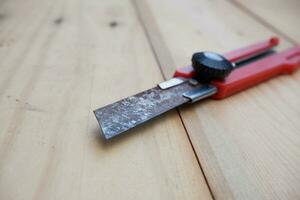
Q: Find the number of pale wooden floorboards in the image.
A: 3